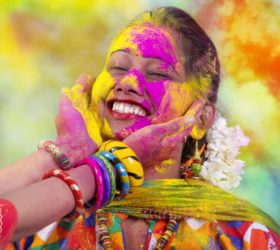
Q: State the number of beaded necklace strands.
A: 2